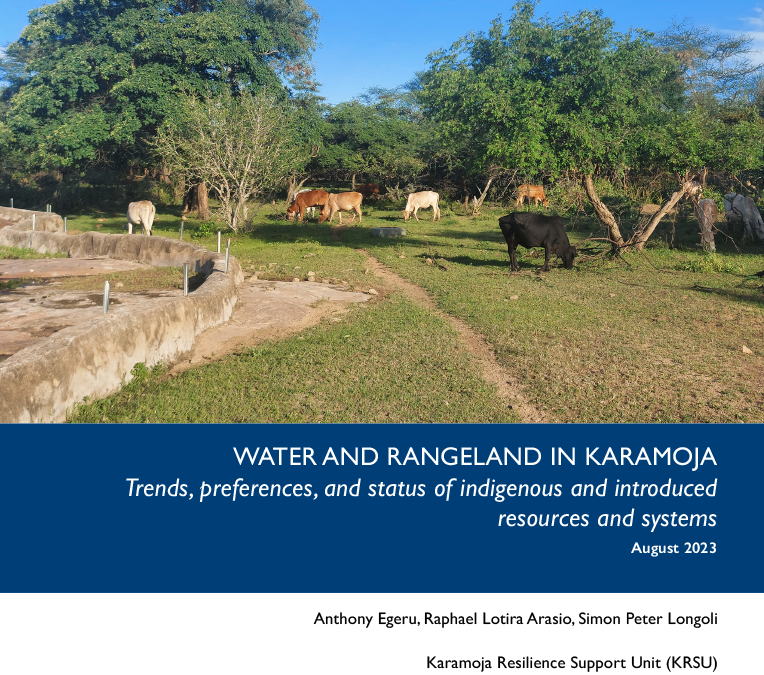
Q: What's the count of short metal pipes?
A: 10